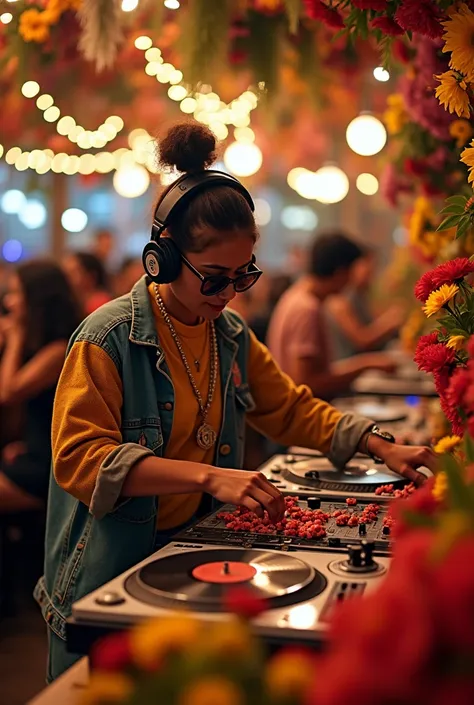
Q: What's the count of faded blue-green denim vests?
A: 1